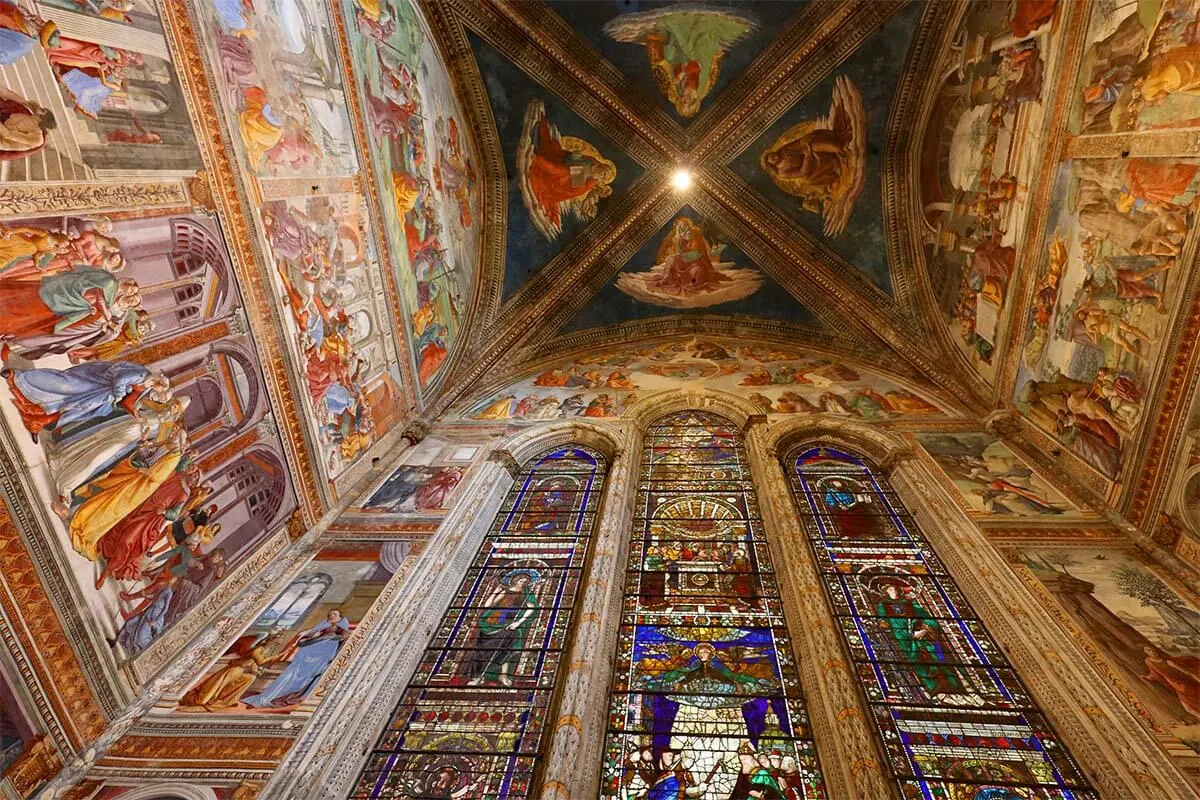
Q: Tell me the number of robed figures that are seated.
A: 4